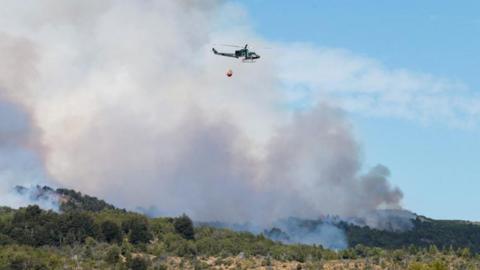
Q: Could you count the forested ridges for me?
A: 2